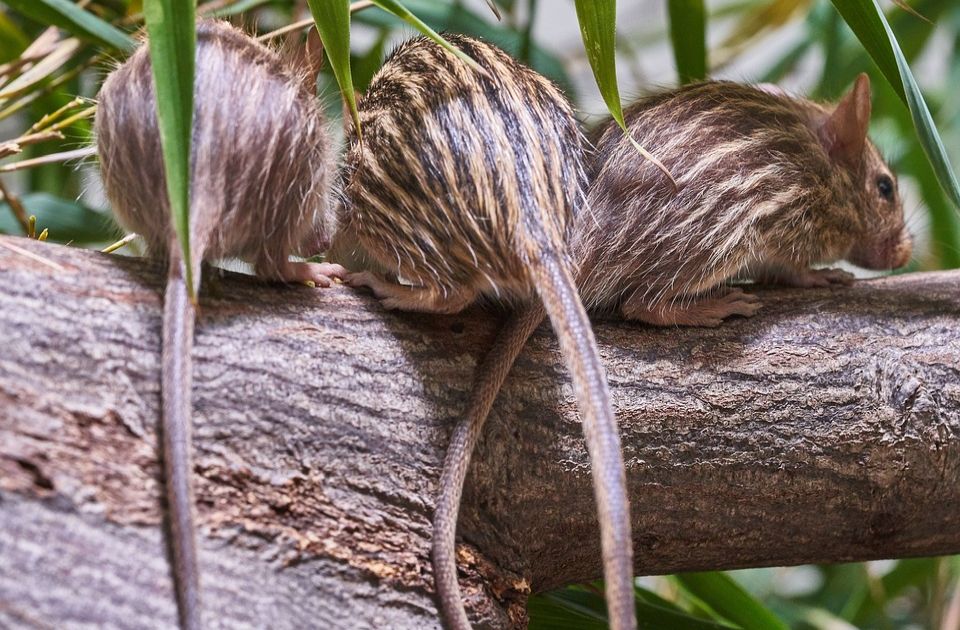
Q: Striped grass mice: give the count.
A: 3